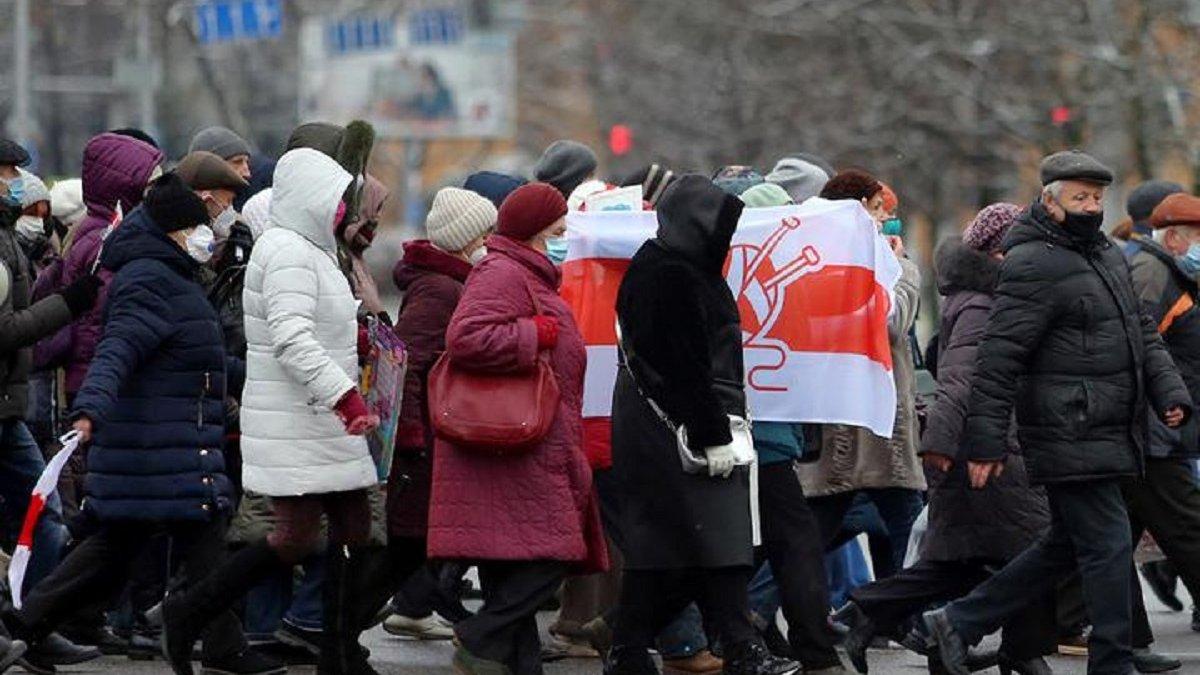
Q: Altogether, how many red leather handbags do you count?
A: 1